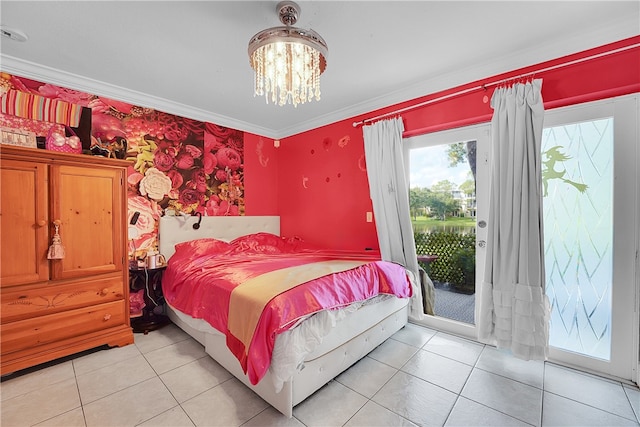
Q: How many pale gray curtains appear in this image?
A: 2